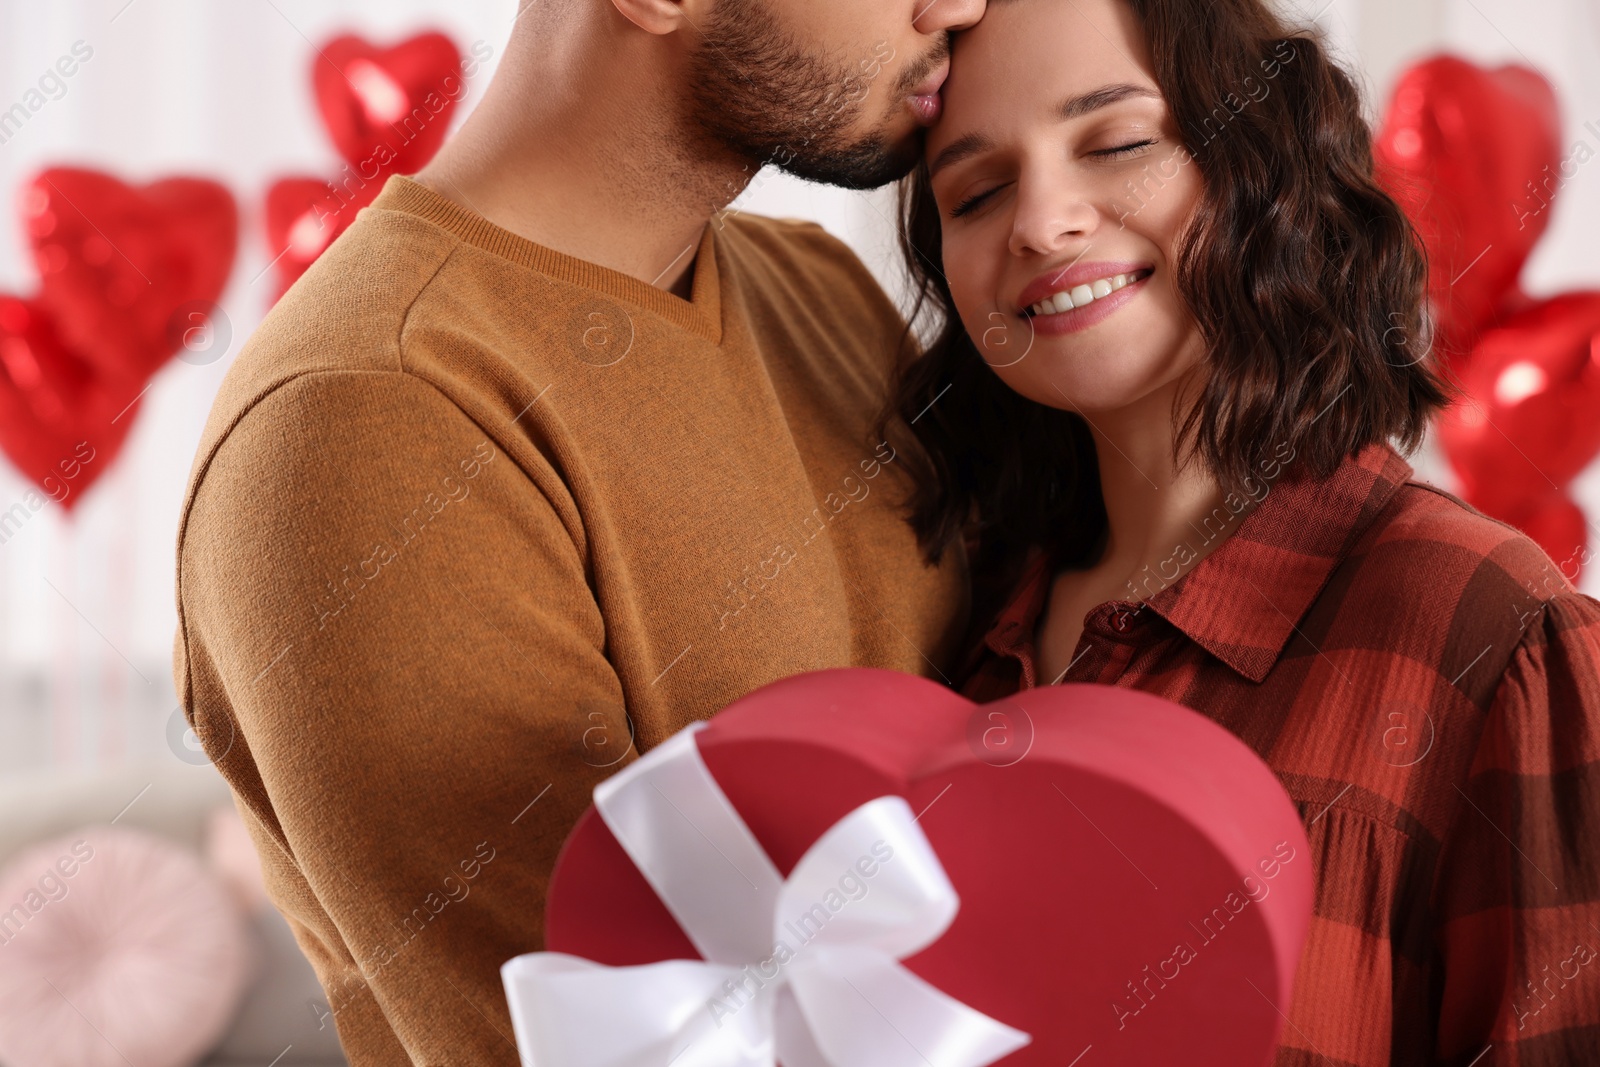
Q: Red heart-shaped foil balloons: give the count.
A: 7